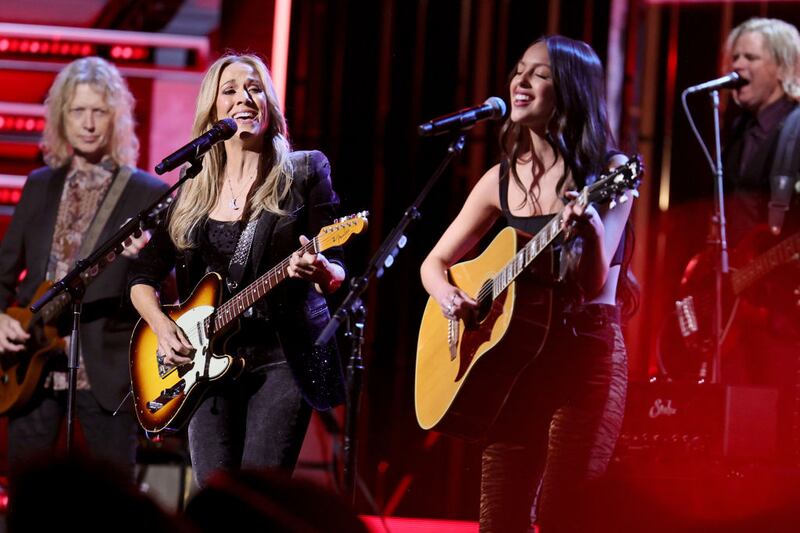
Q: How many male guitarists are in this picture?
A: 2